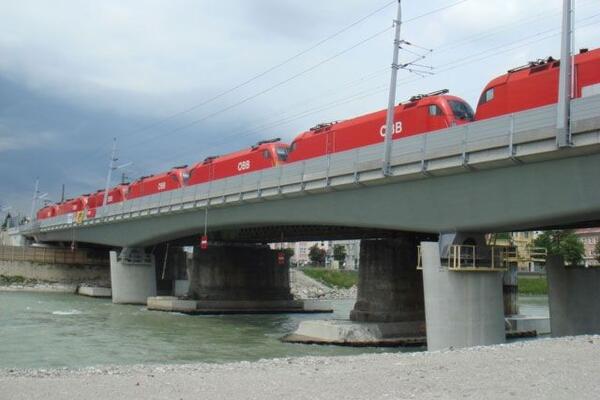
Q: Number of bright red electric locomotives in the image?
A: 7